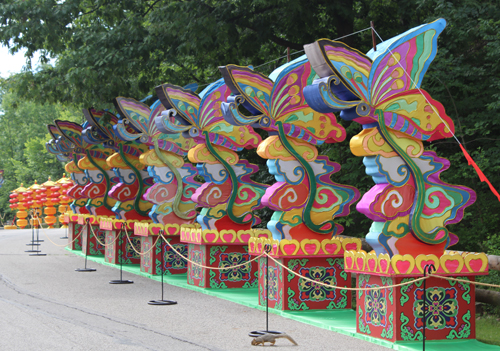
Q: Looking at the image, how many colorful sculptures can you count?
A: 7